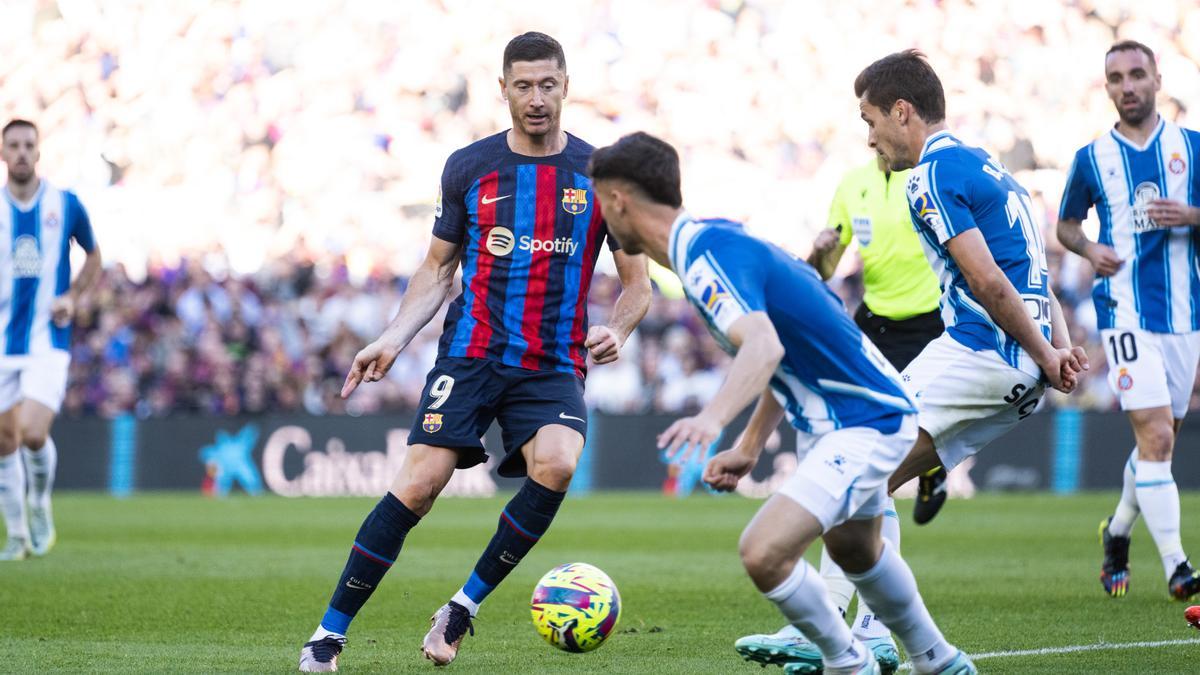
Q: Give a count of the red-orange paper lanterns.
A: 0